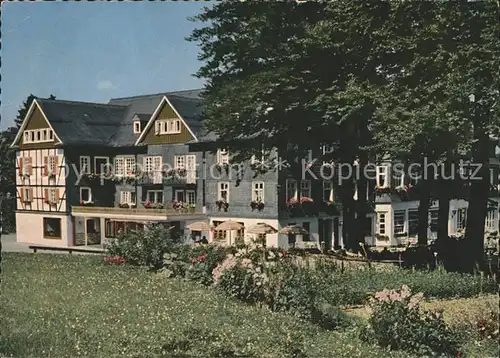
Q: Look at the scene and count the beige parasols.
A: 4